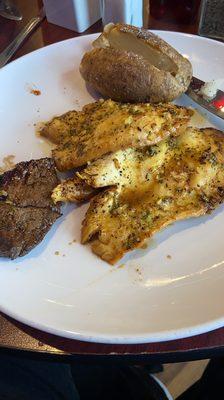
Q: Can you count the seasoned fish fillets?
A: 2